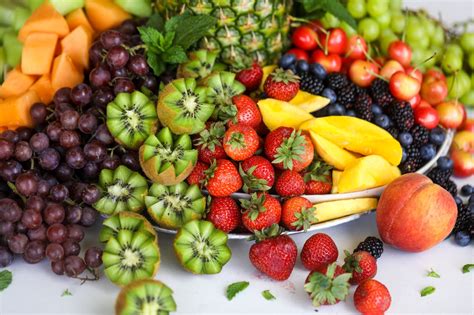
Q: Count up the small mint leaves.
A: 7